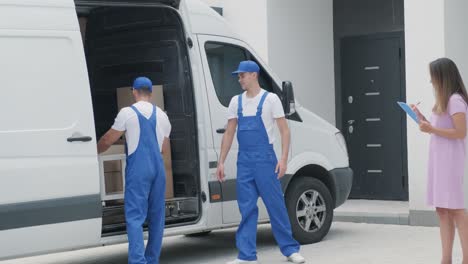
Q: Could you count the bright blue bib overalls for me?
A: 2